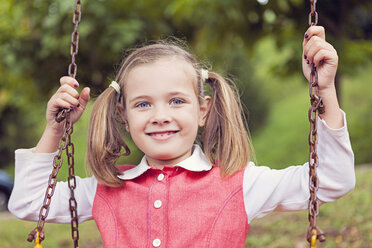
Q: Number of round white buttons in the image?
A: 3